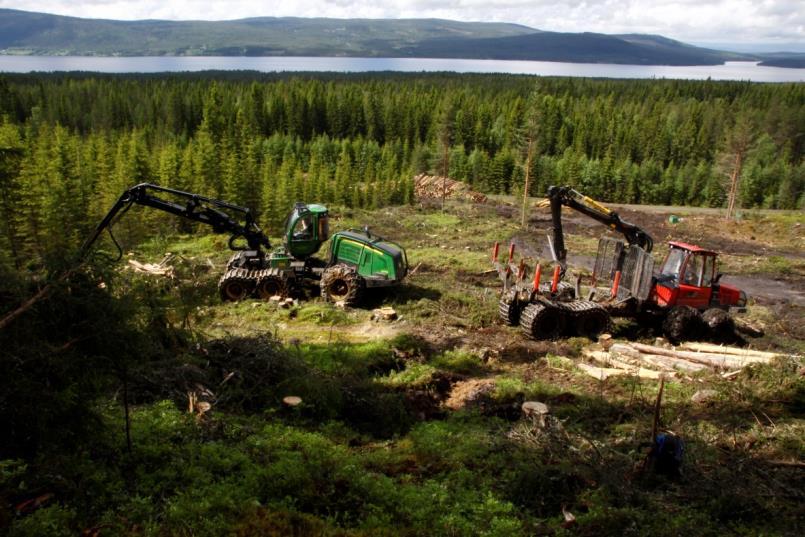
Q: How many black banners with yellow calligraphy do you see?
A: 0